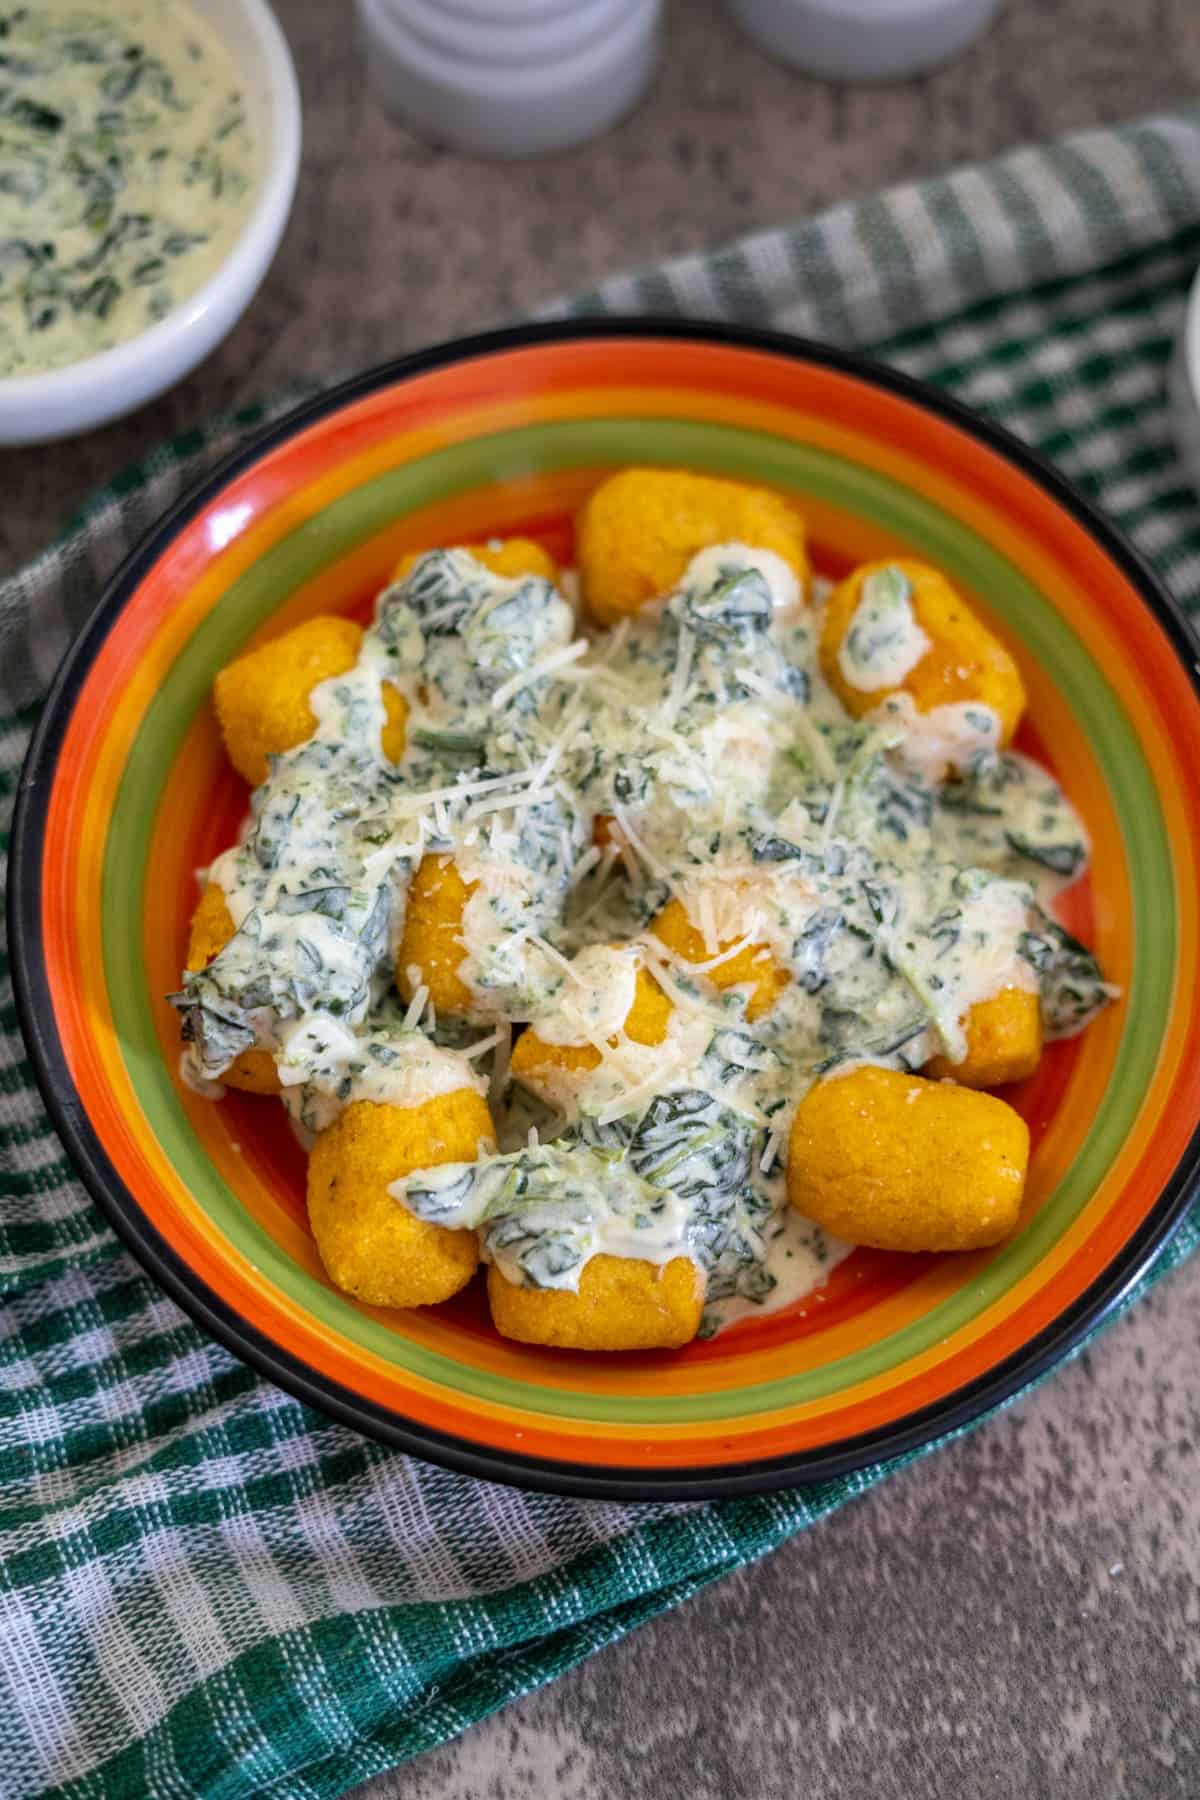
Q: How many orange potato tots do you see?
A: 12